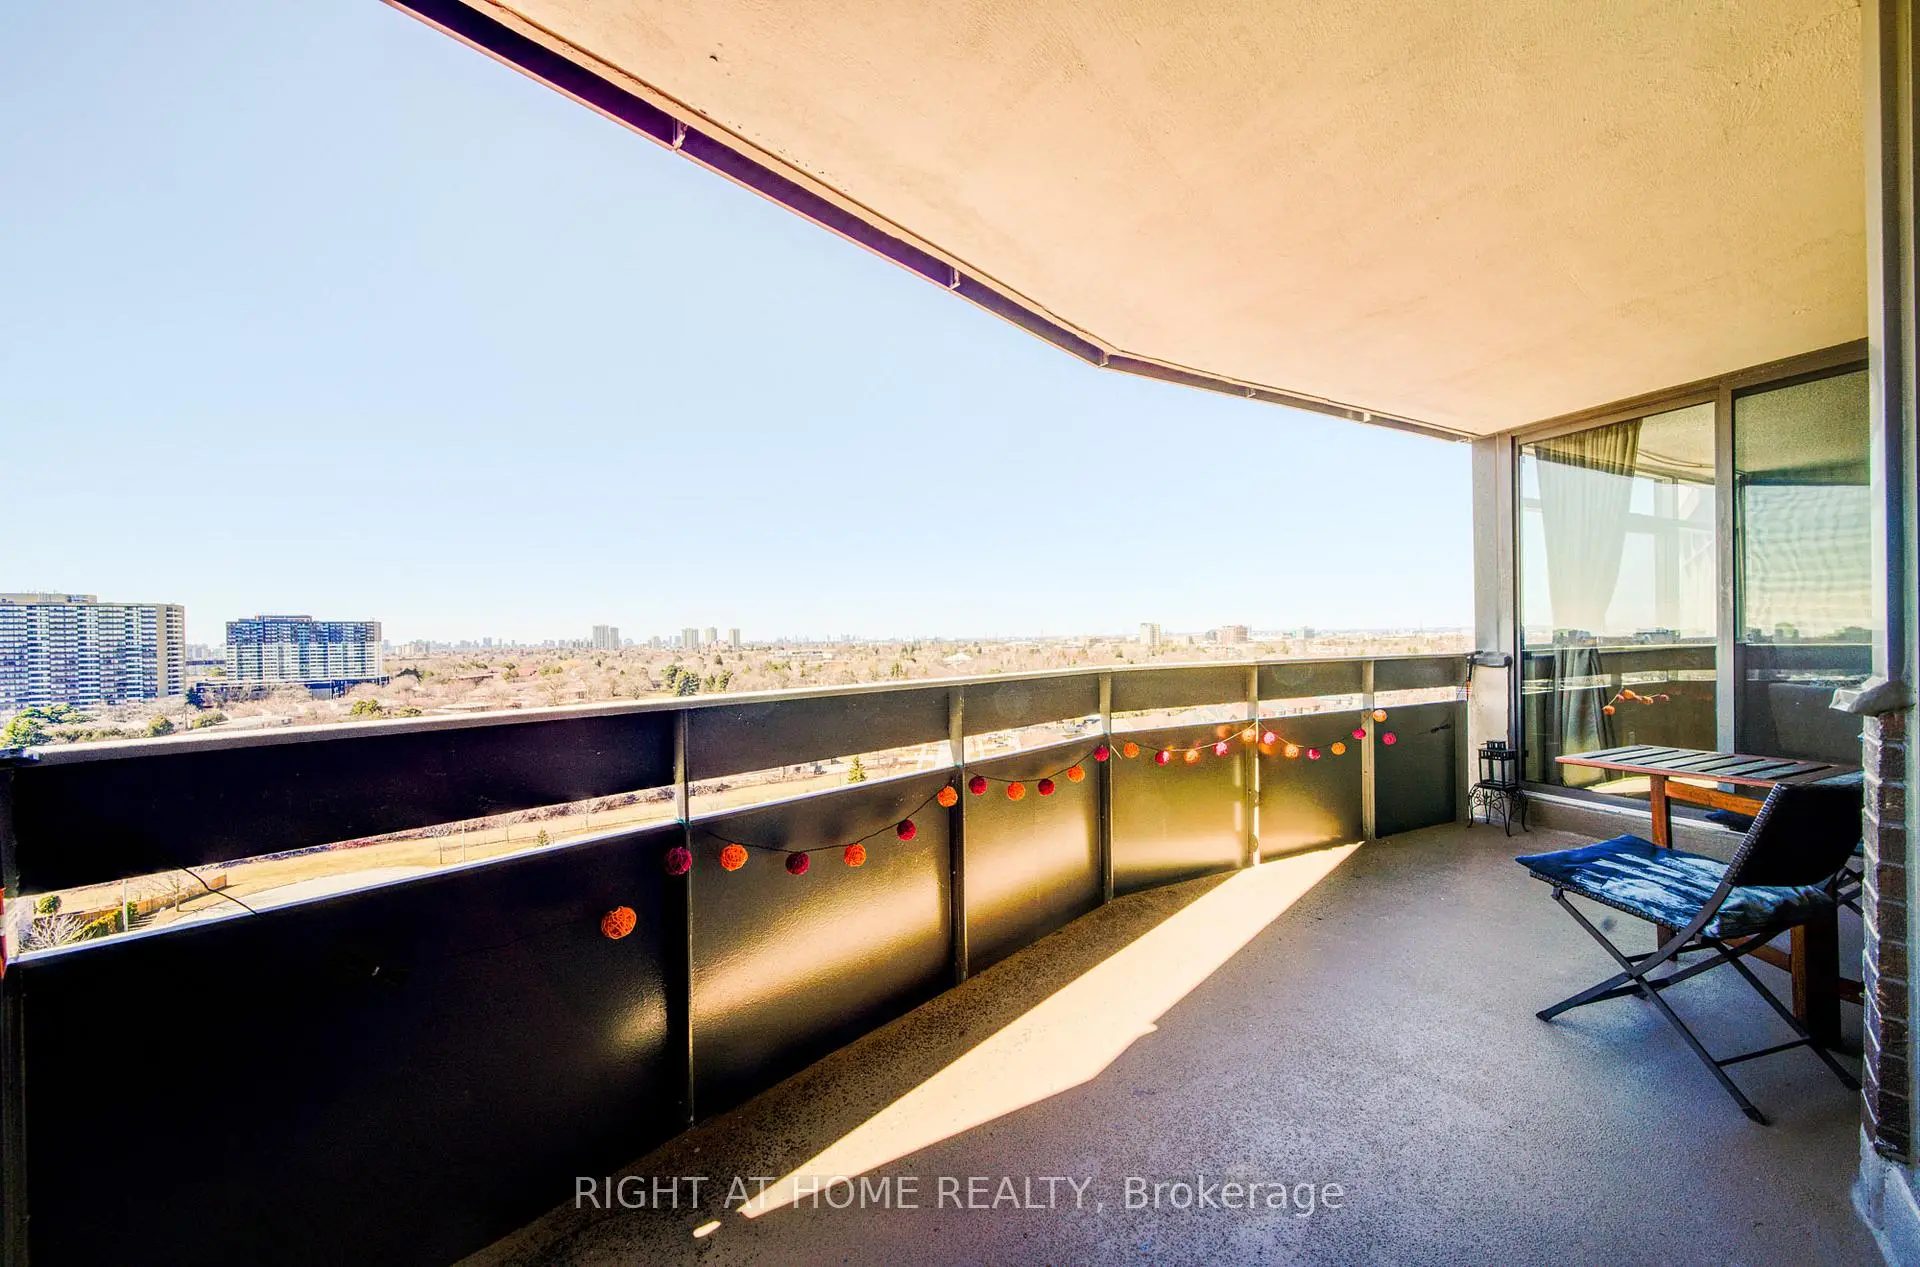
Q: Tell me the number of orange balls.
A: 12